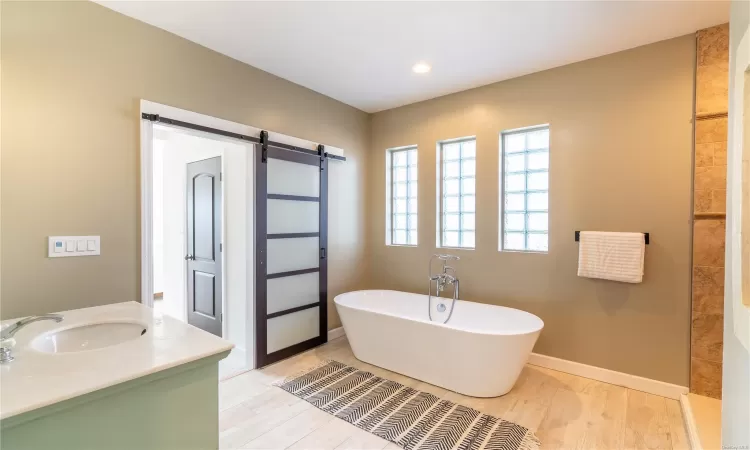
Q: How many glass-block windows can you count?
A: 3